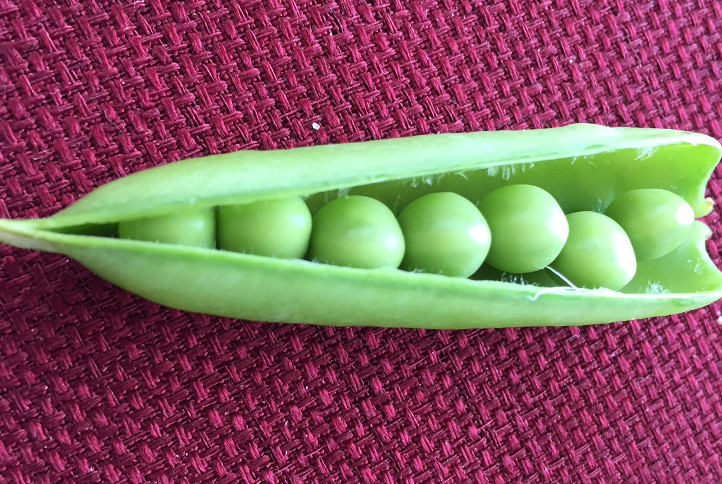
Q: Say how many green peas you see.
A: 7